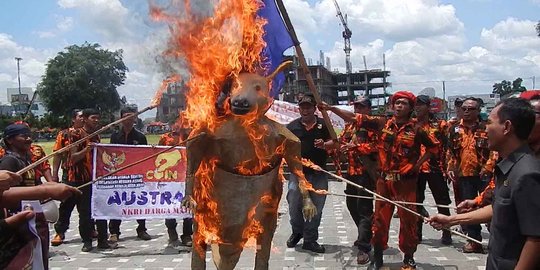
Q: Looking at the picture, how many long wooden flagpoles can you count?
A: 1